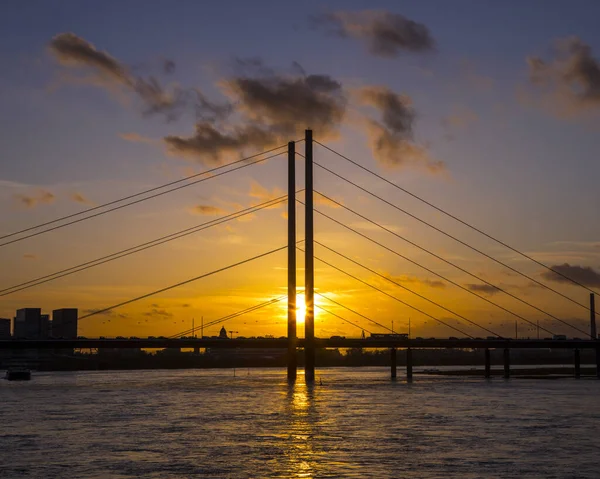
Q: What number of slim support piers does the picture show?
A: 6